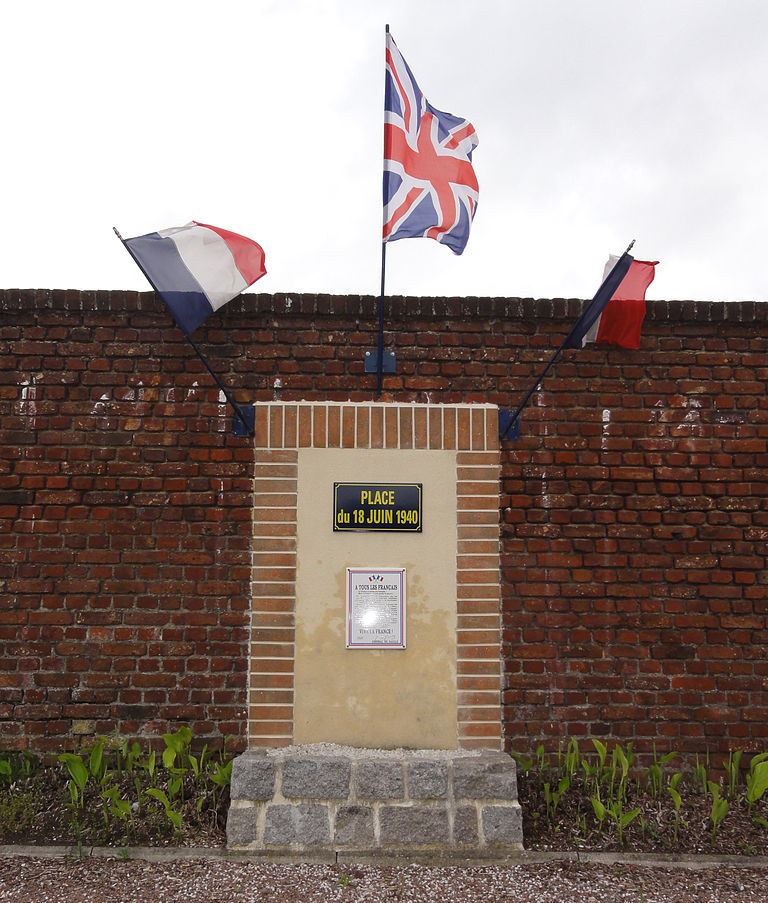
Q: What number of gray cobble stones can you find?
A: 11